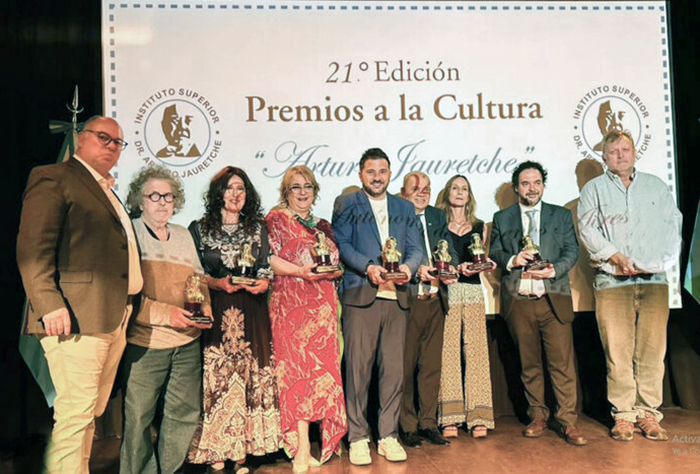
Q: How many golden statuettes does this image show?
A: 7